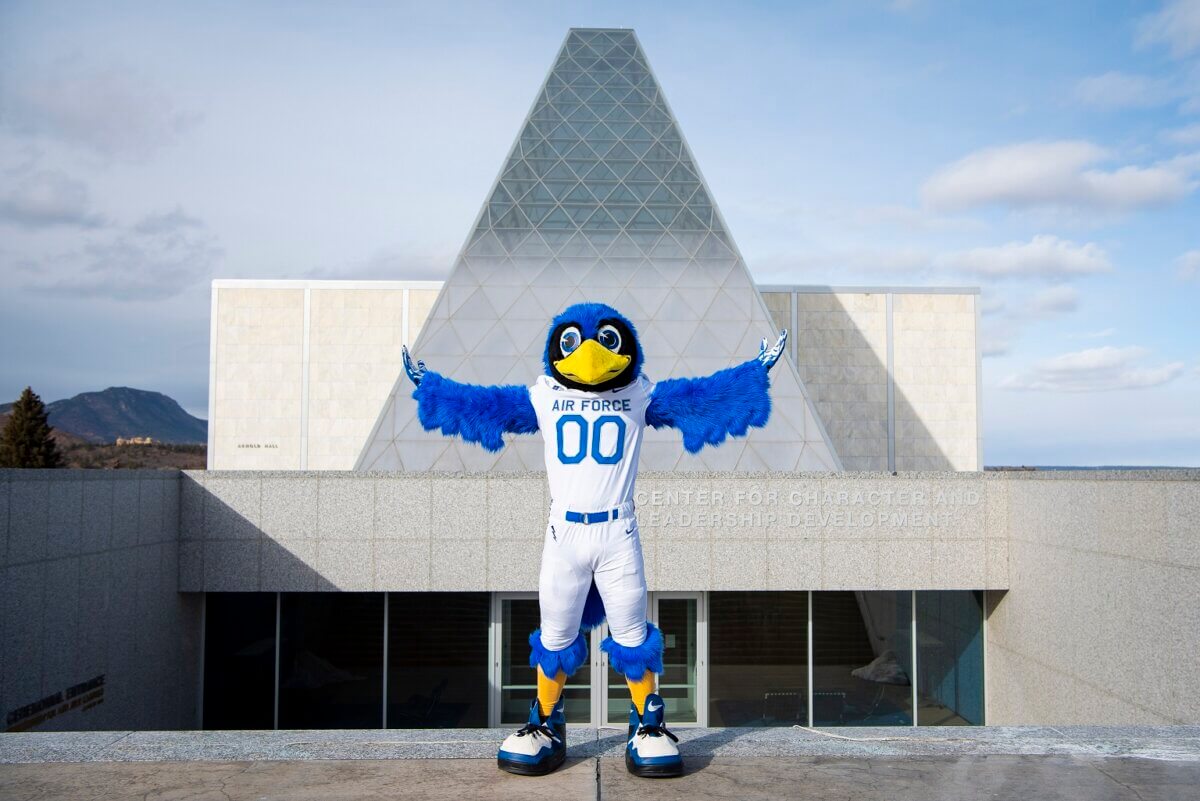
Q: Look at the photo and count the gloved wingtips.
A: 2